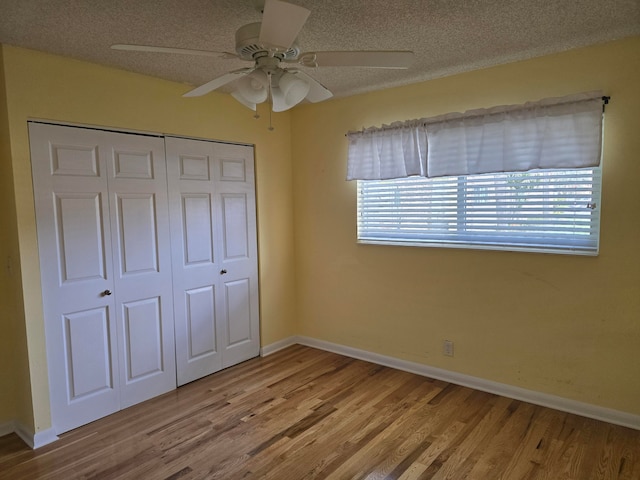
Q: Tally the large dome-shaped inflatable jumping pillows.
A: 0